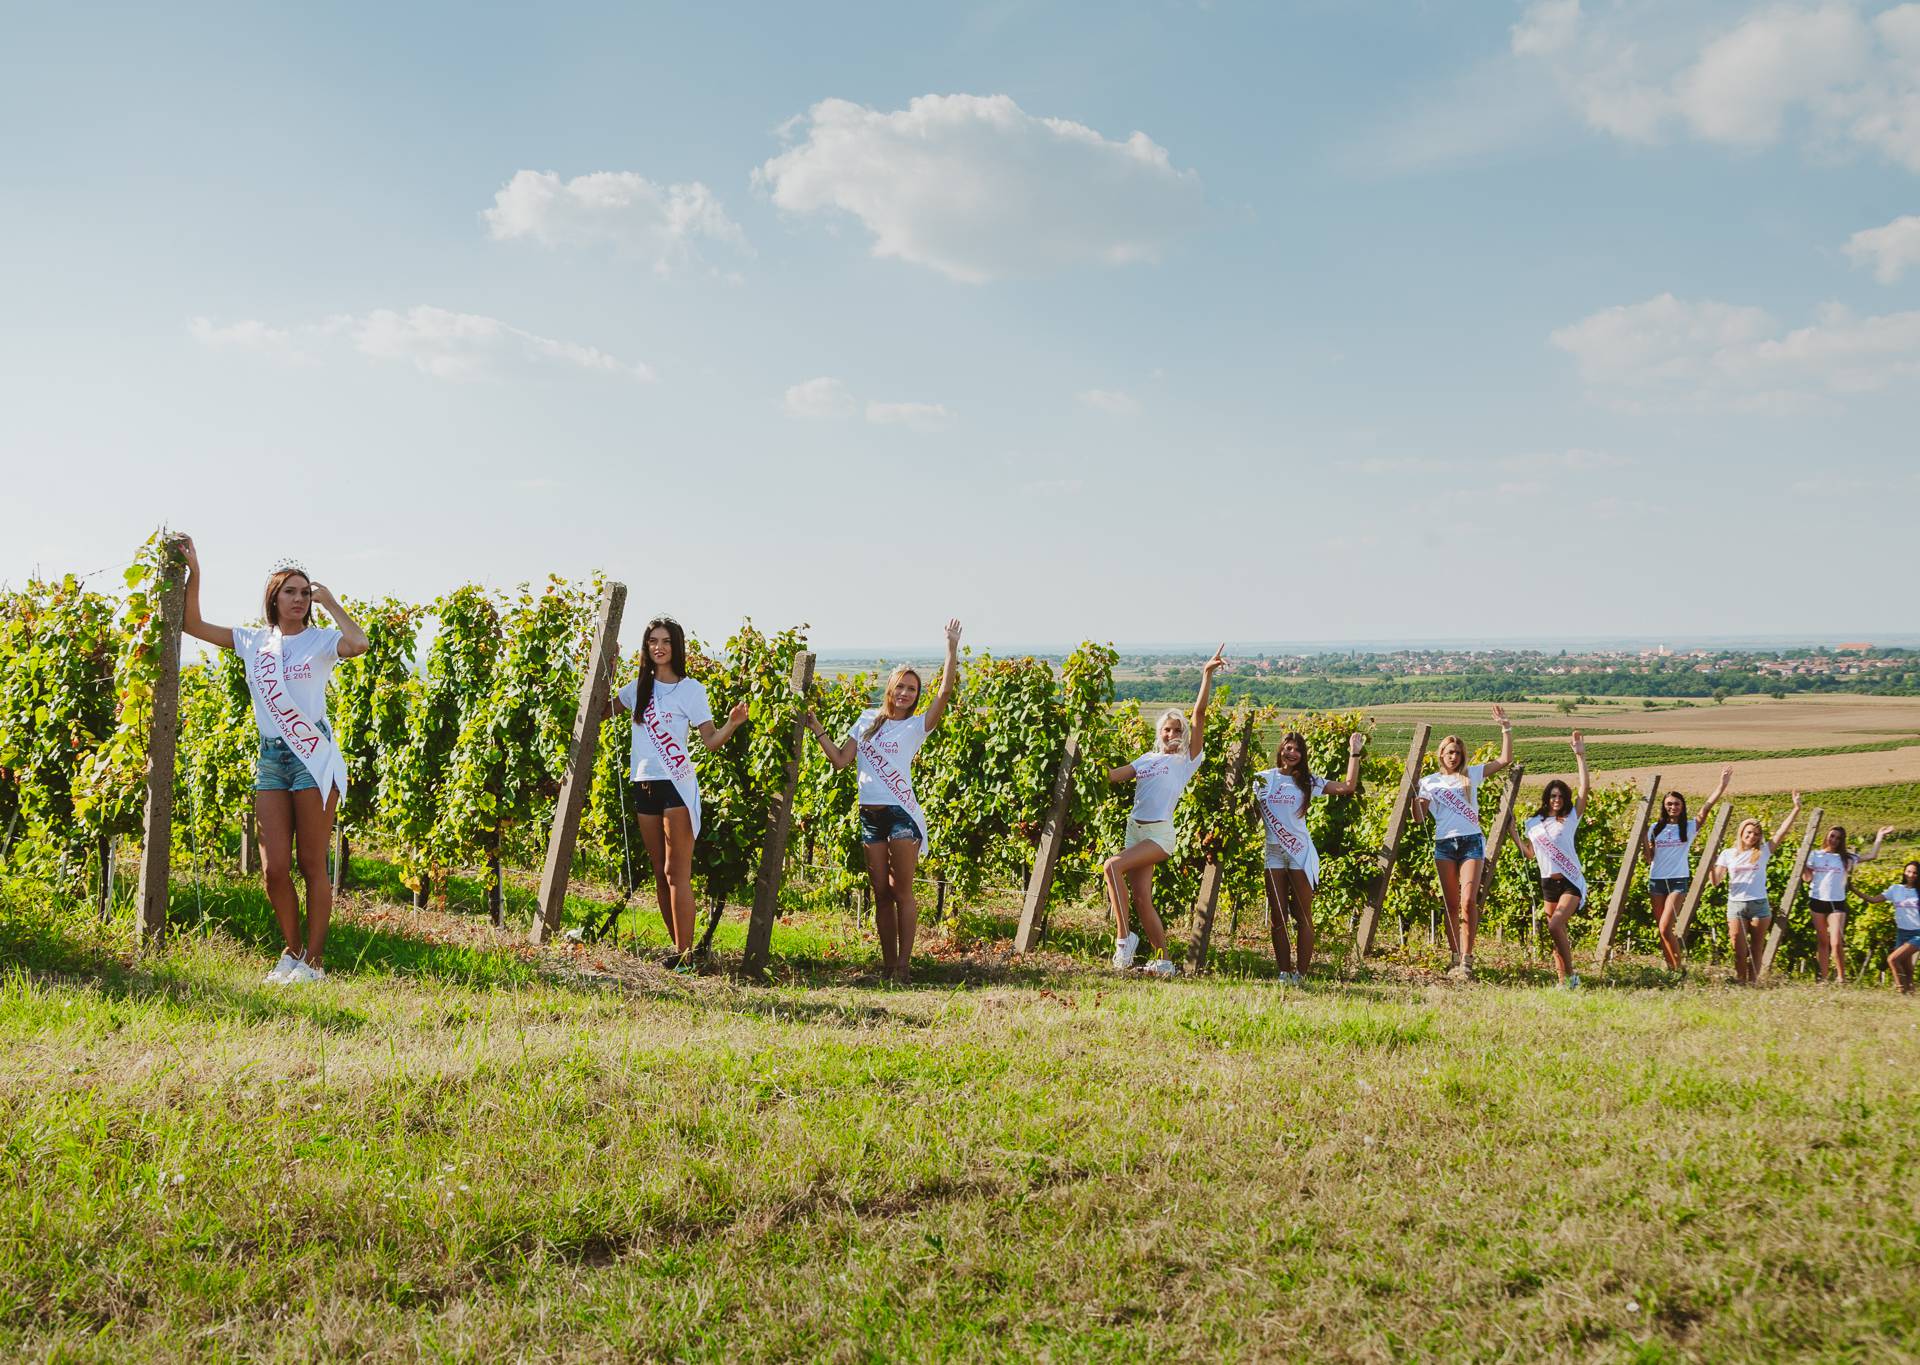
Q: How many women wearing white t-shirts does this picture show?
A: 11